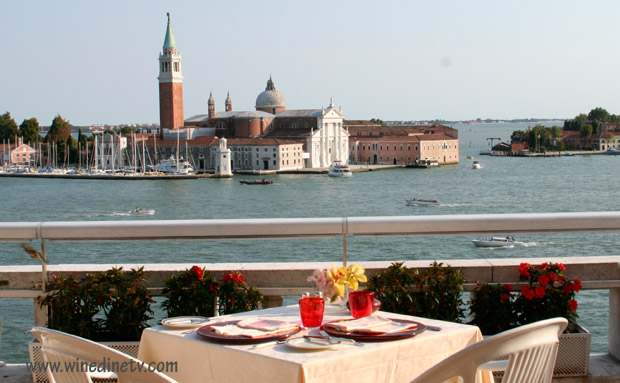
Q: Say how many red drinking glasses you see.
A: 2